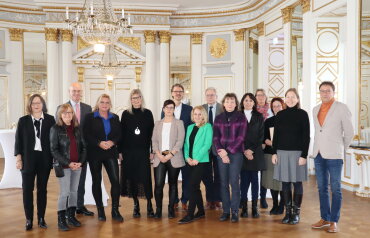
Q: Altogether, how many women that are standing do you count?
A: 11